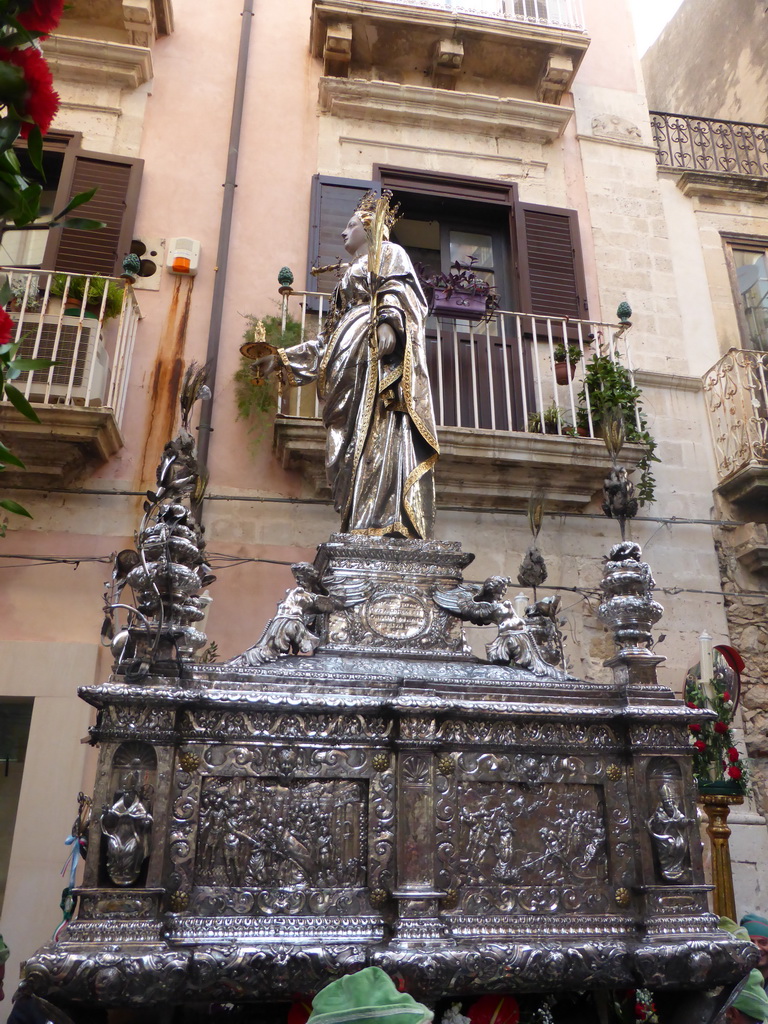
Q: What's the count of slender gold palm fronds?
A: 1